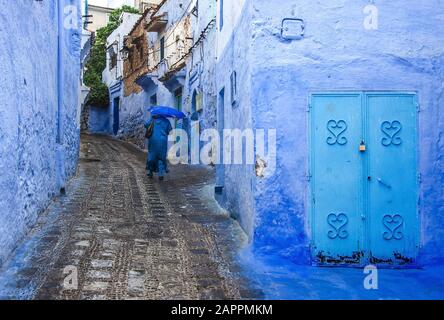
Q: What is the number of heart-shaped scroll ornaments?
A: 4